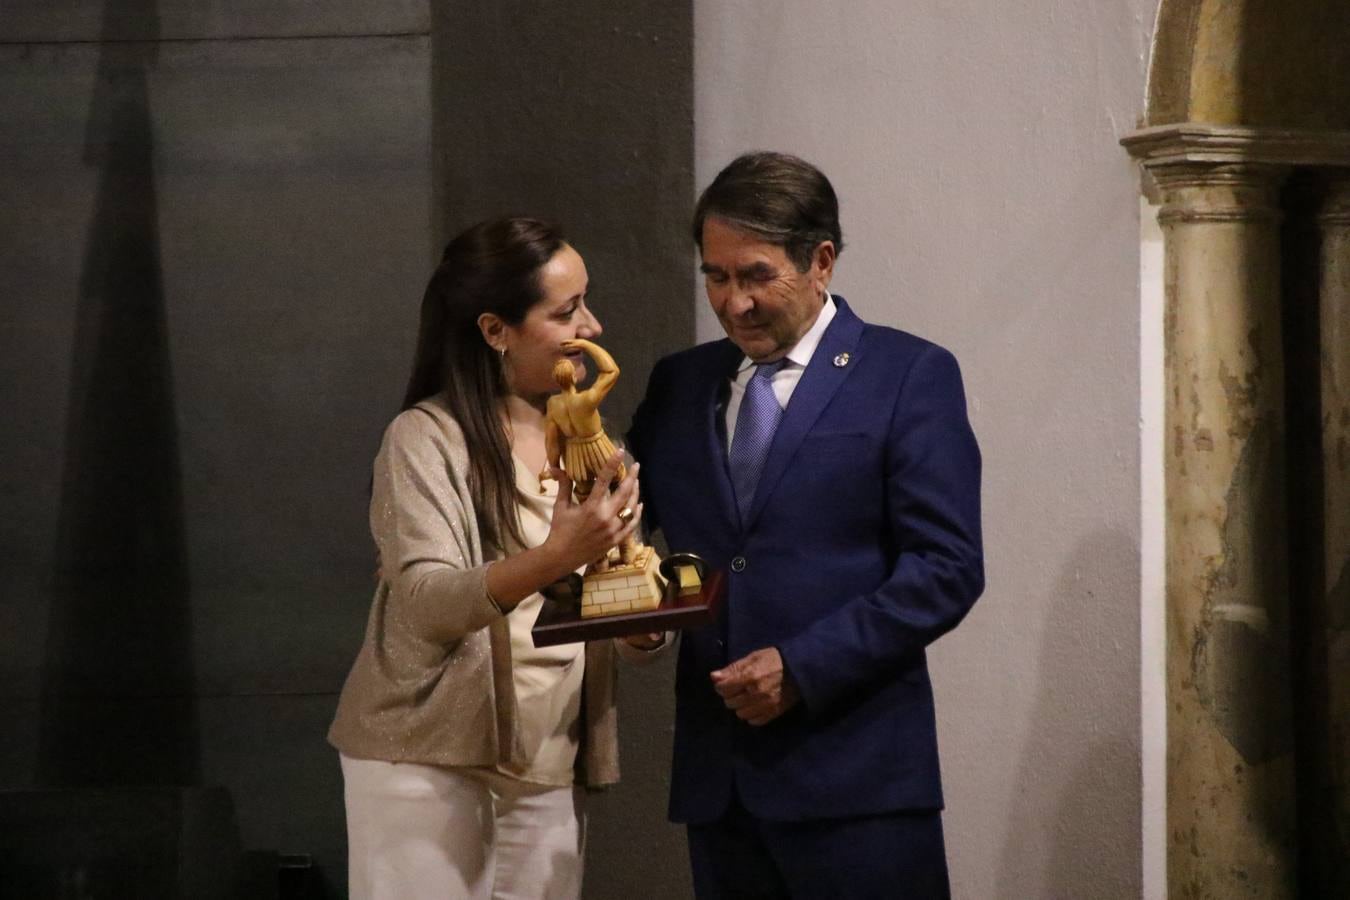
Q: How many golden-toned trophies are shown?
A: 1